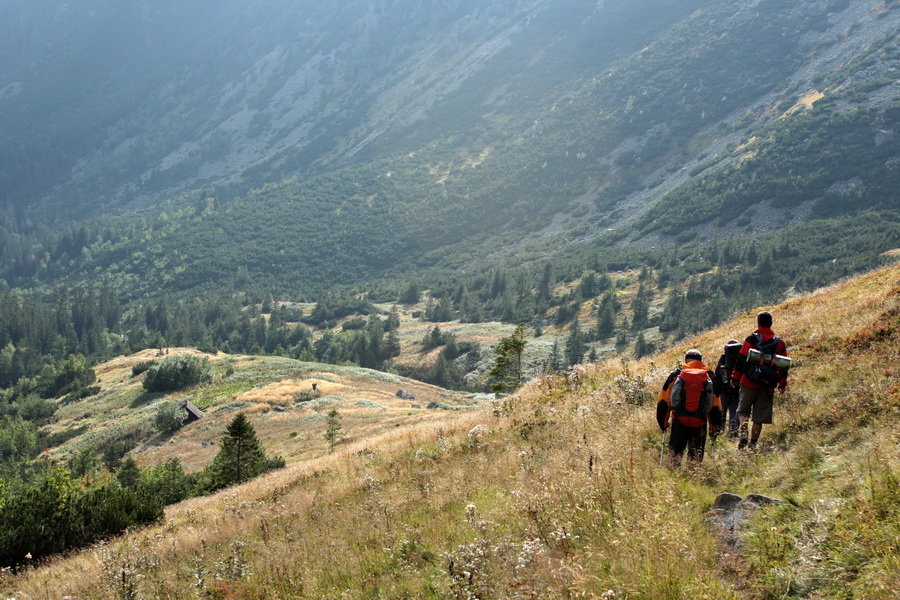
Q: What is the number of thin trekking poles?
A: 2